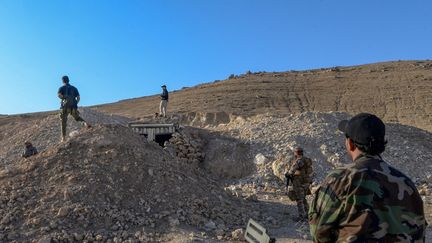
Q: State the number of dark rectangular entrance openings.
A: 1